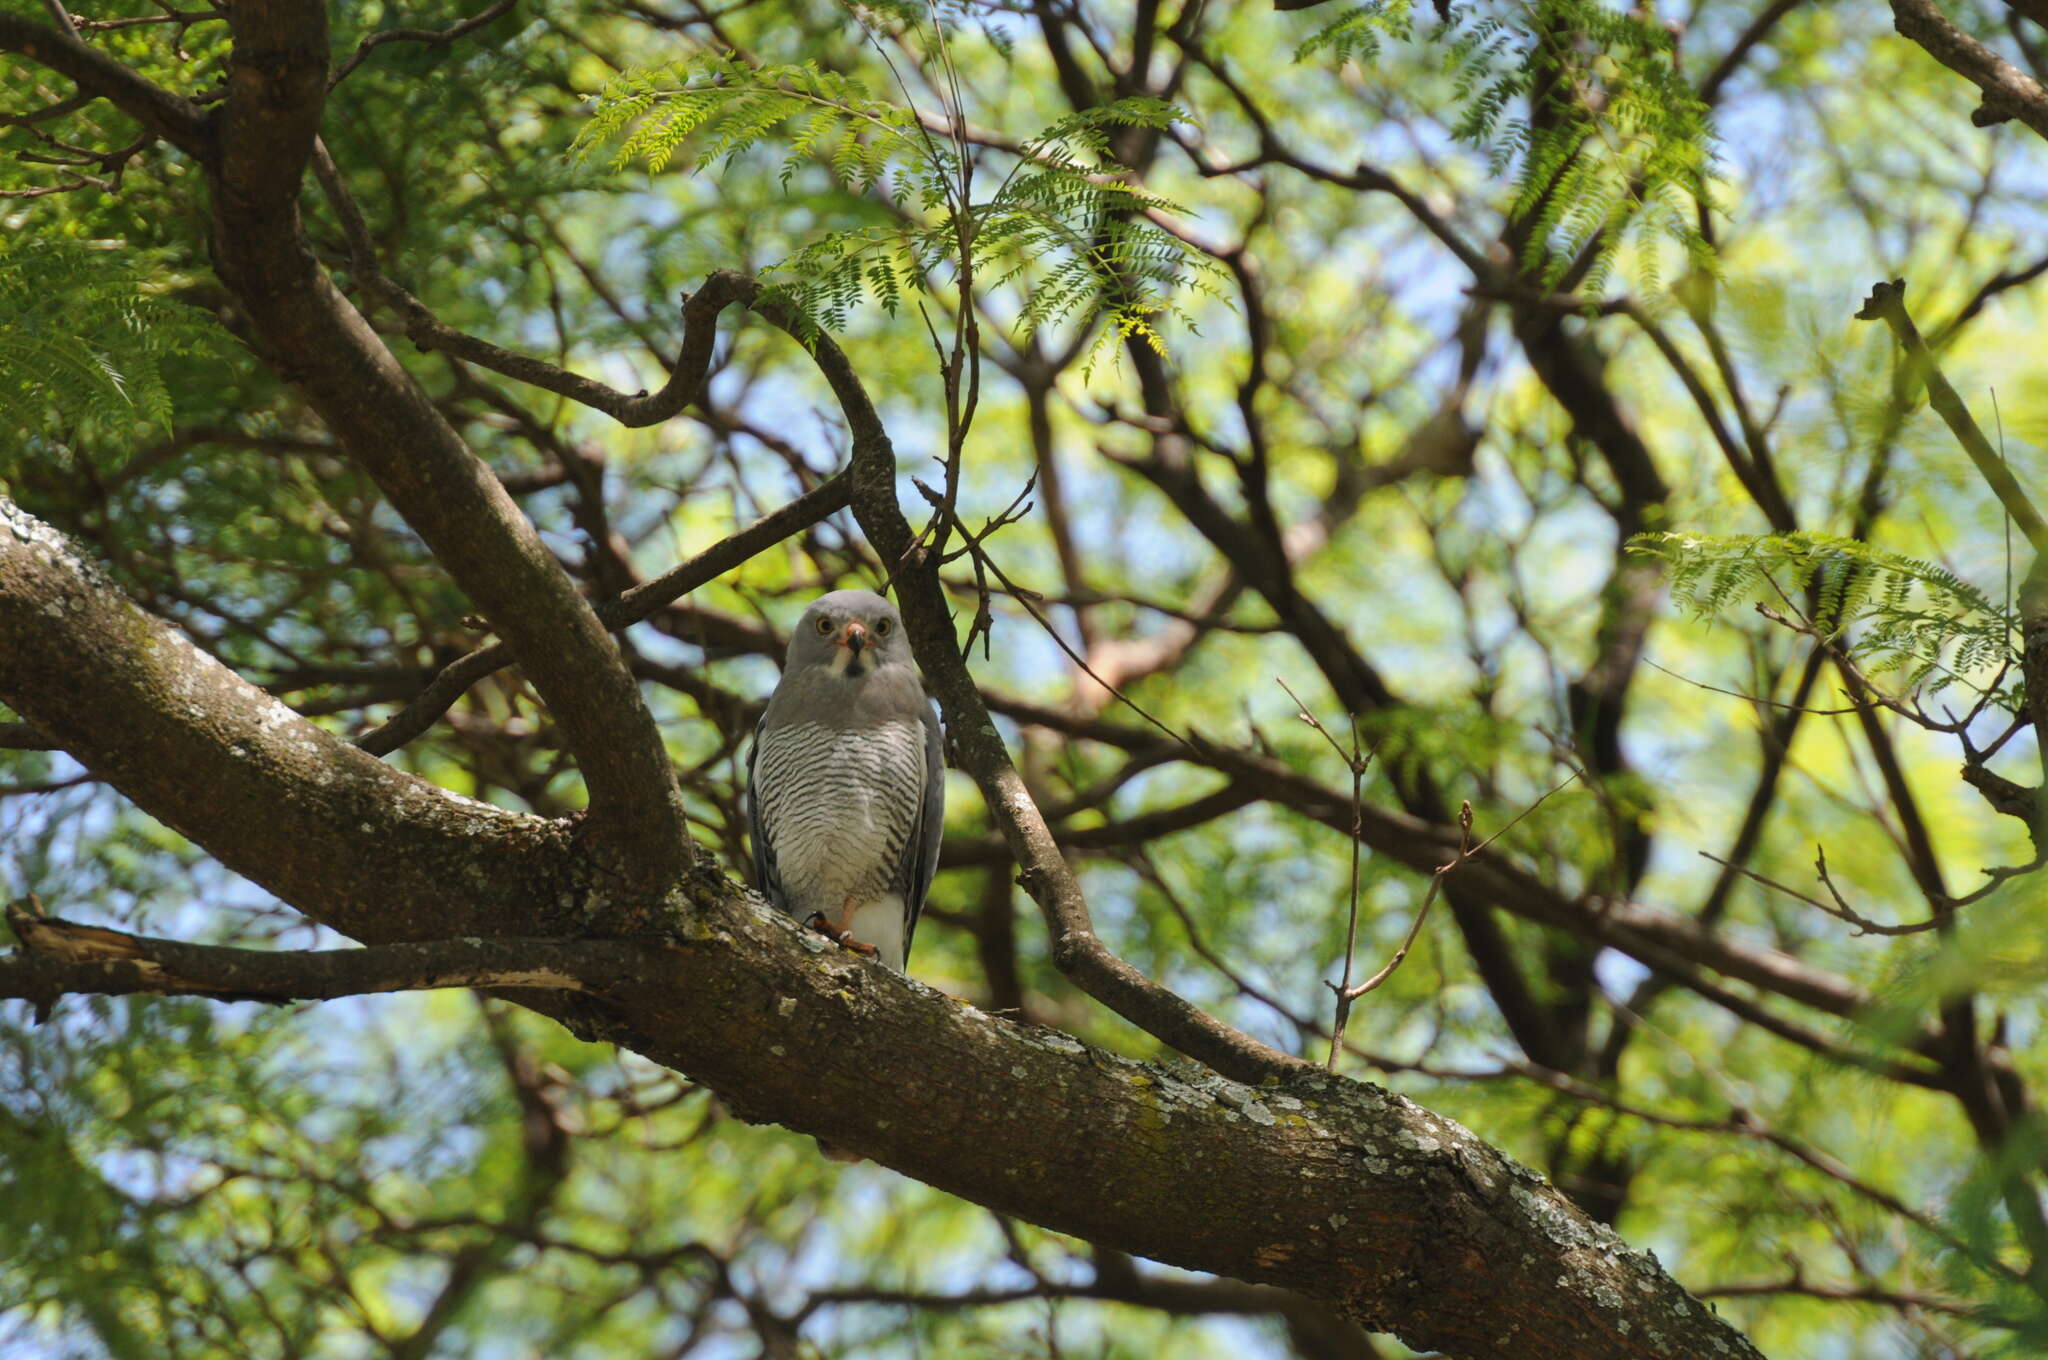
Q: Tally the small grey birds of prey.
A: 1